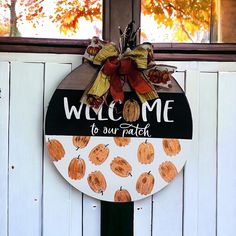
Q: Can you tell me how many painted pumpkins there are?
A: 13